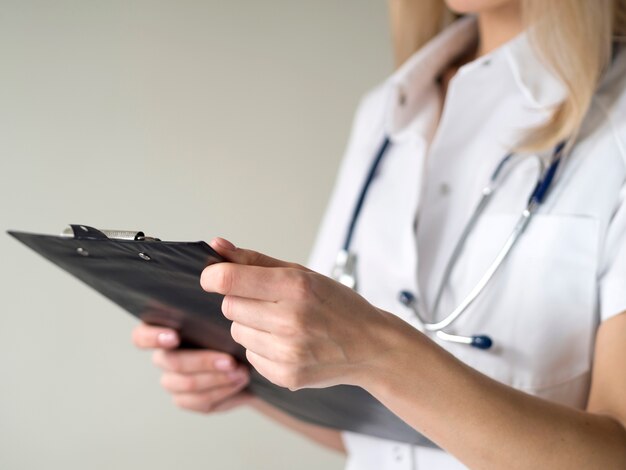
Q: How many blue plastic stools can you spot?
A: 0